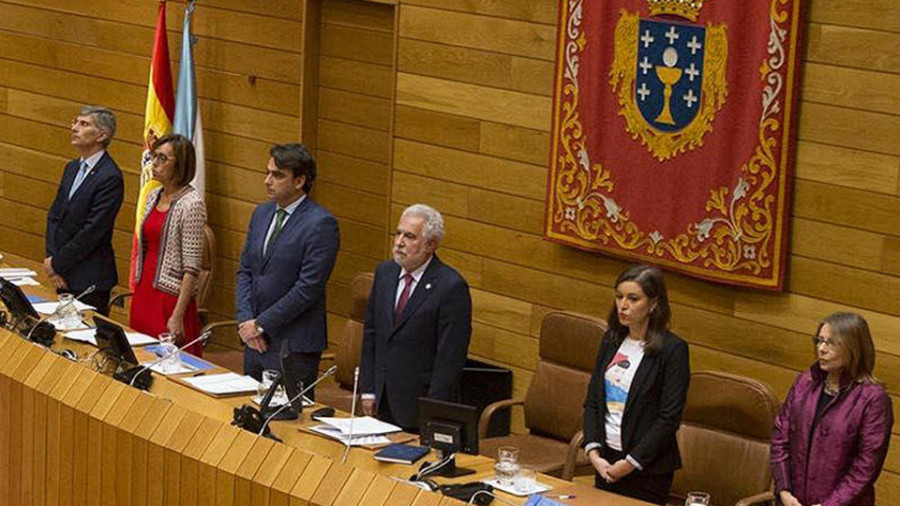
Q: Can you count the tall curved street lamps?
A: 0